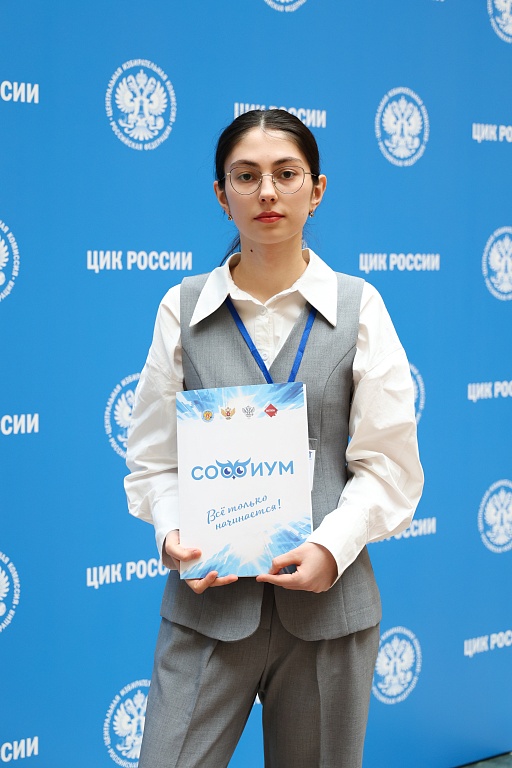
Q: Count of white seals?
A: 12